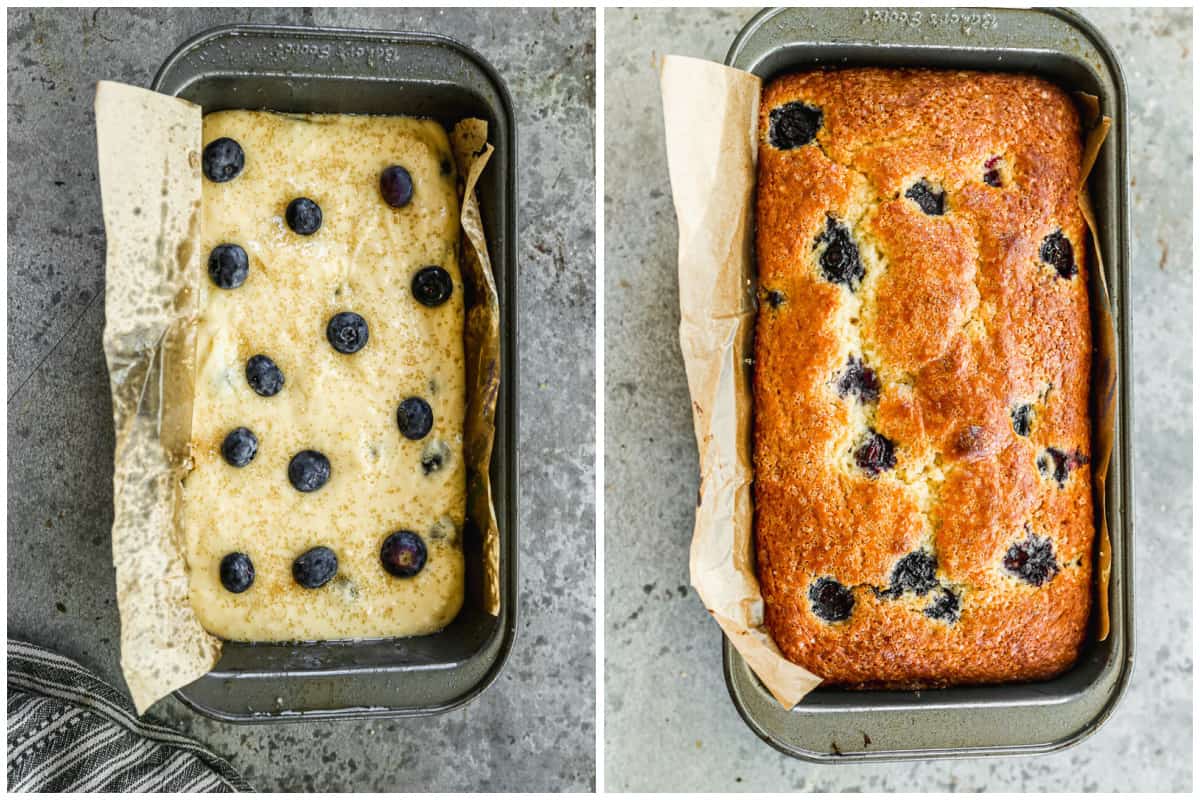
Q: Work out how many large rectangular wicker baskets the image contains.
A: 0